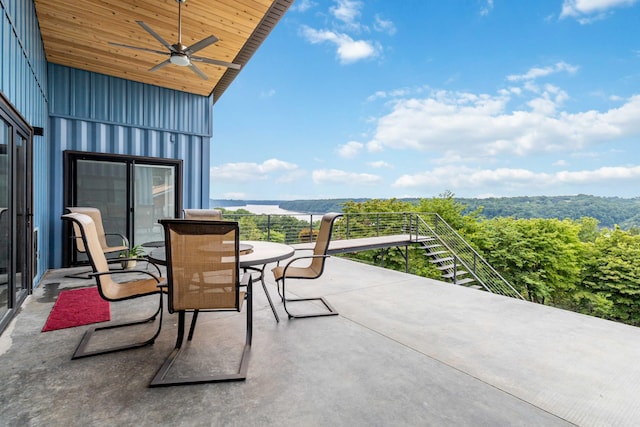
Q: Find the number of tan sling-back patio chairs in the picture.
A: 5